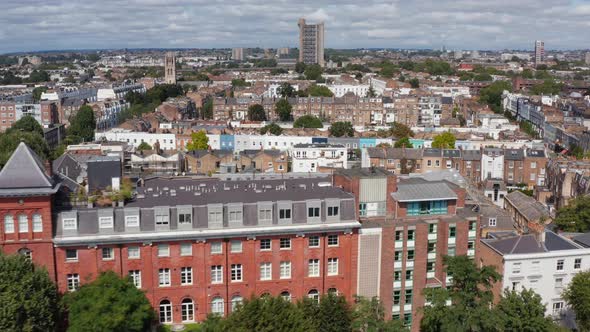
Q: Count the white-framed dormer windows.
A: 11